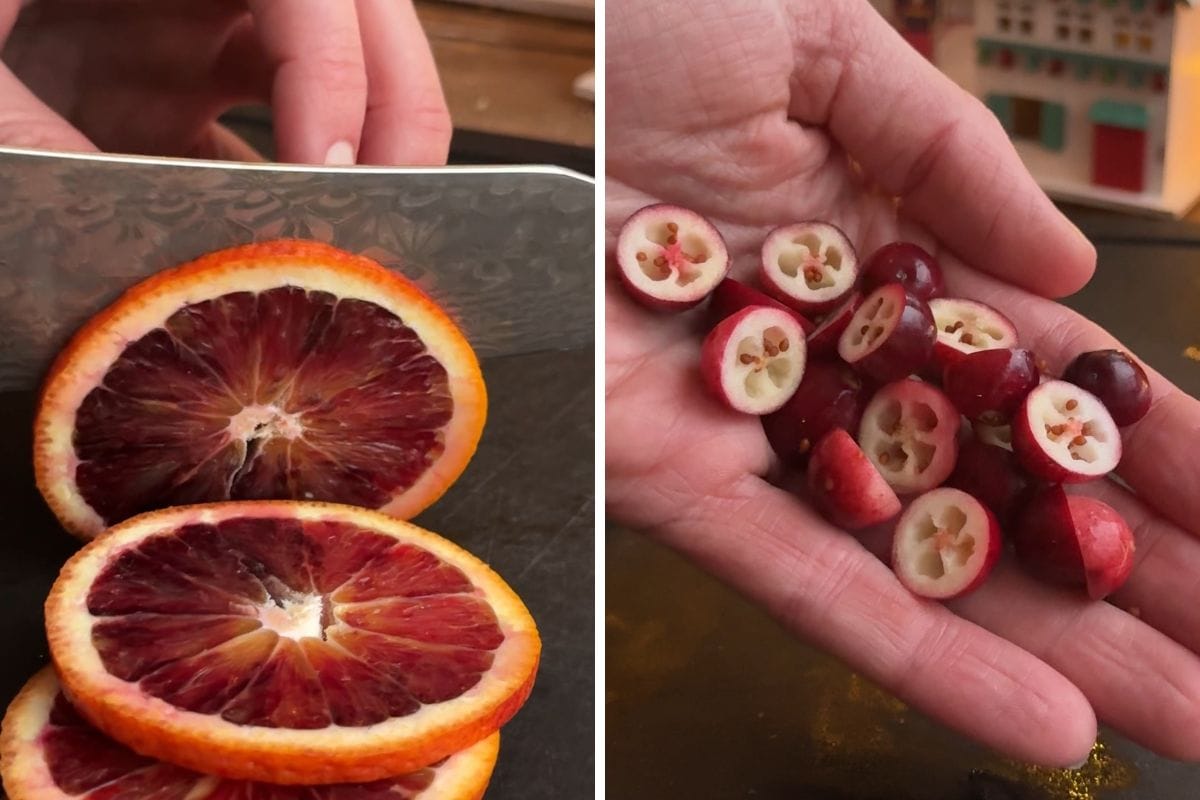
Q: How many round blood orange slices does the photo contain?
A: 3